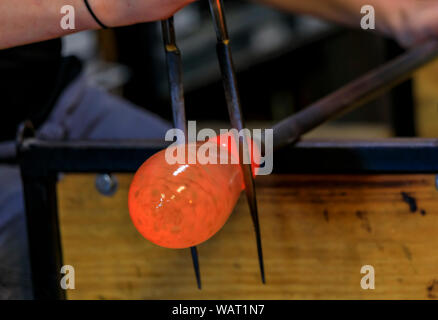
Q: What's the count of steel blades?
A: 2